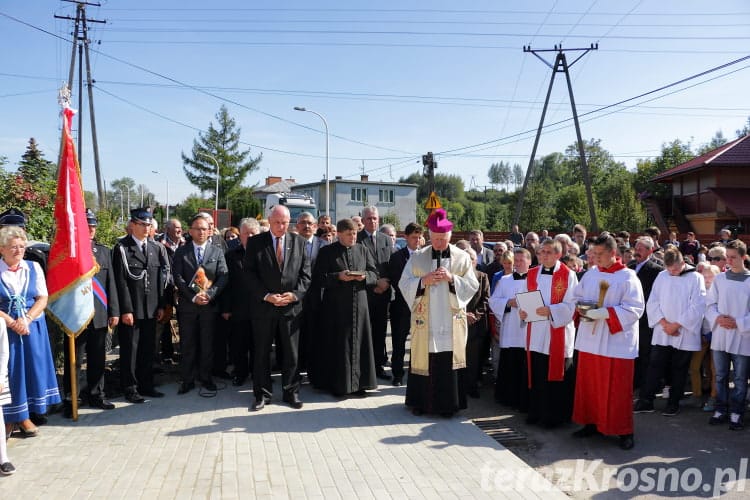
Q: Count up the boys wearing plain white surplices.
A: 2